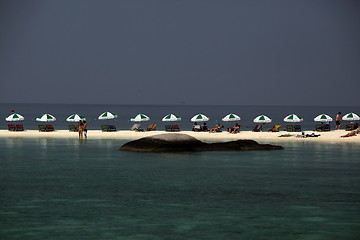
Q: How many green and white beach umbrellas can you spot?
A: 12